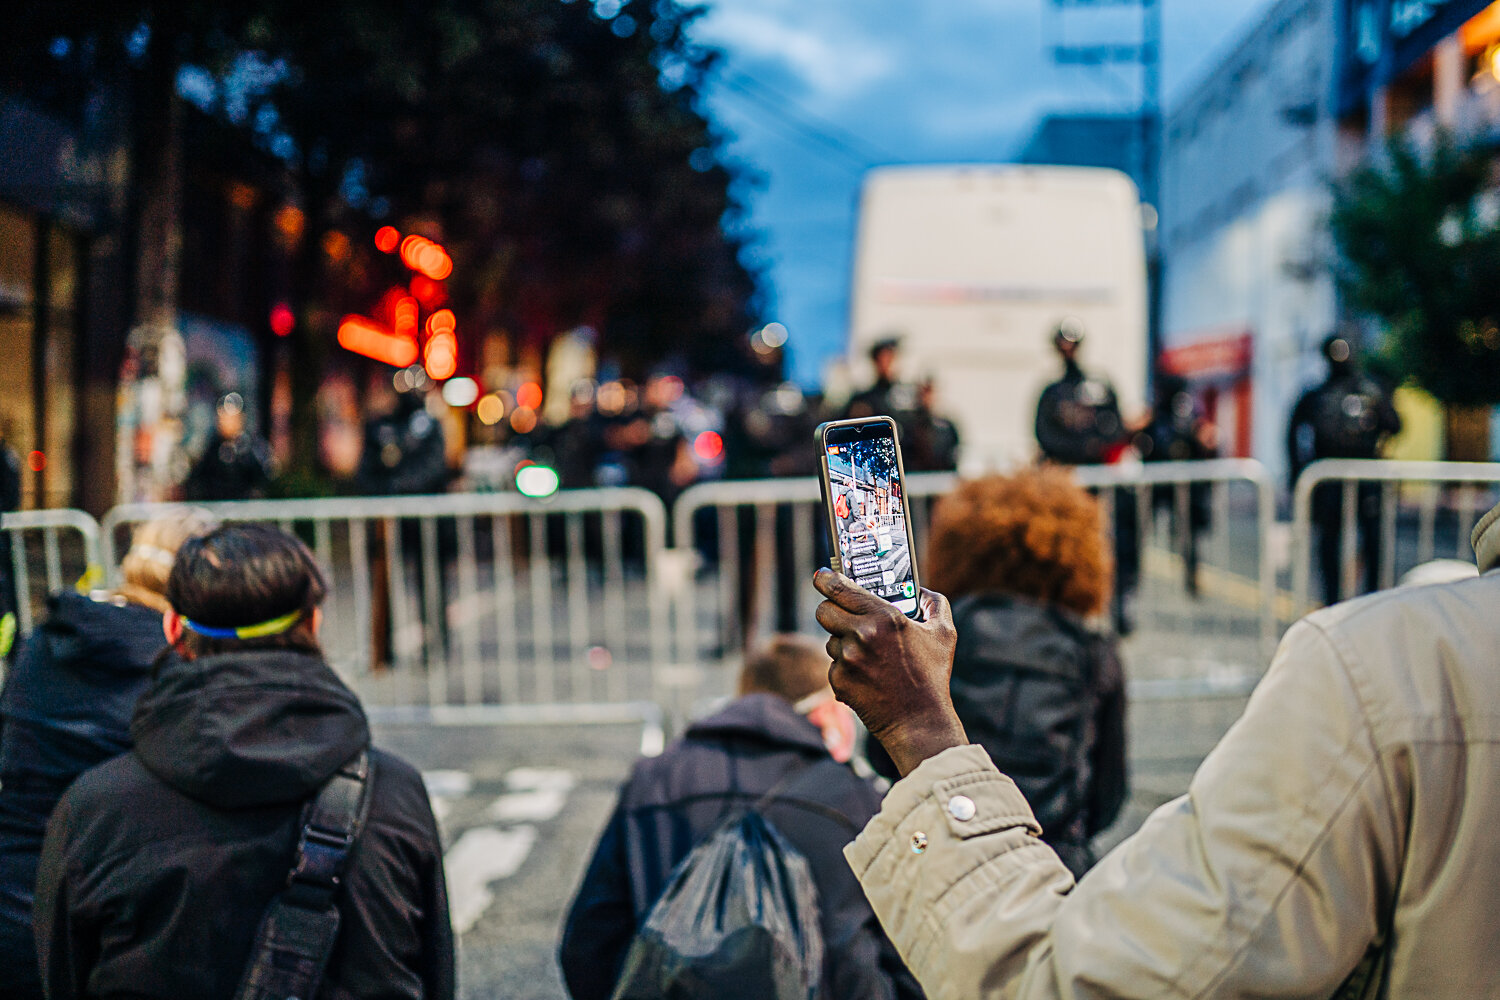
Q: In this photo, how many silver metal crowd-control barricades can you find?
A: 4